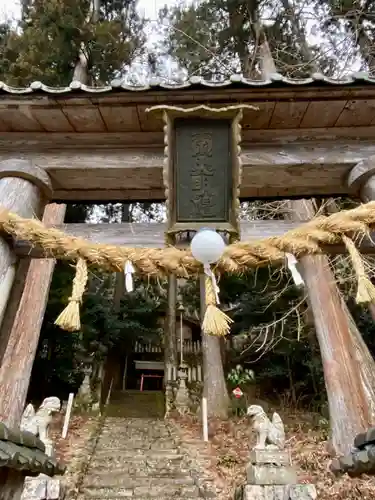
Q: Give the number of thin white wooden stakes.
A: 2